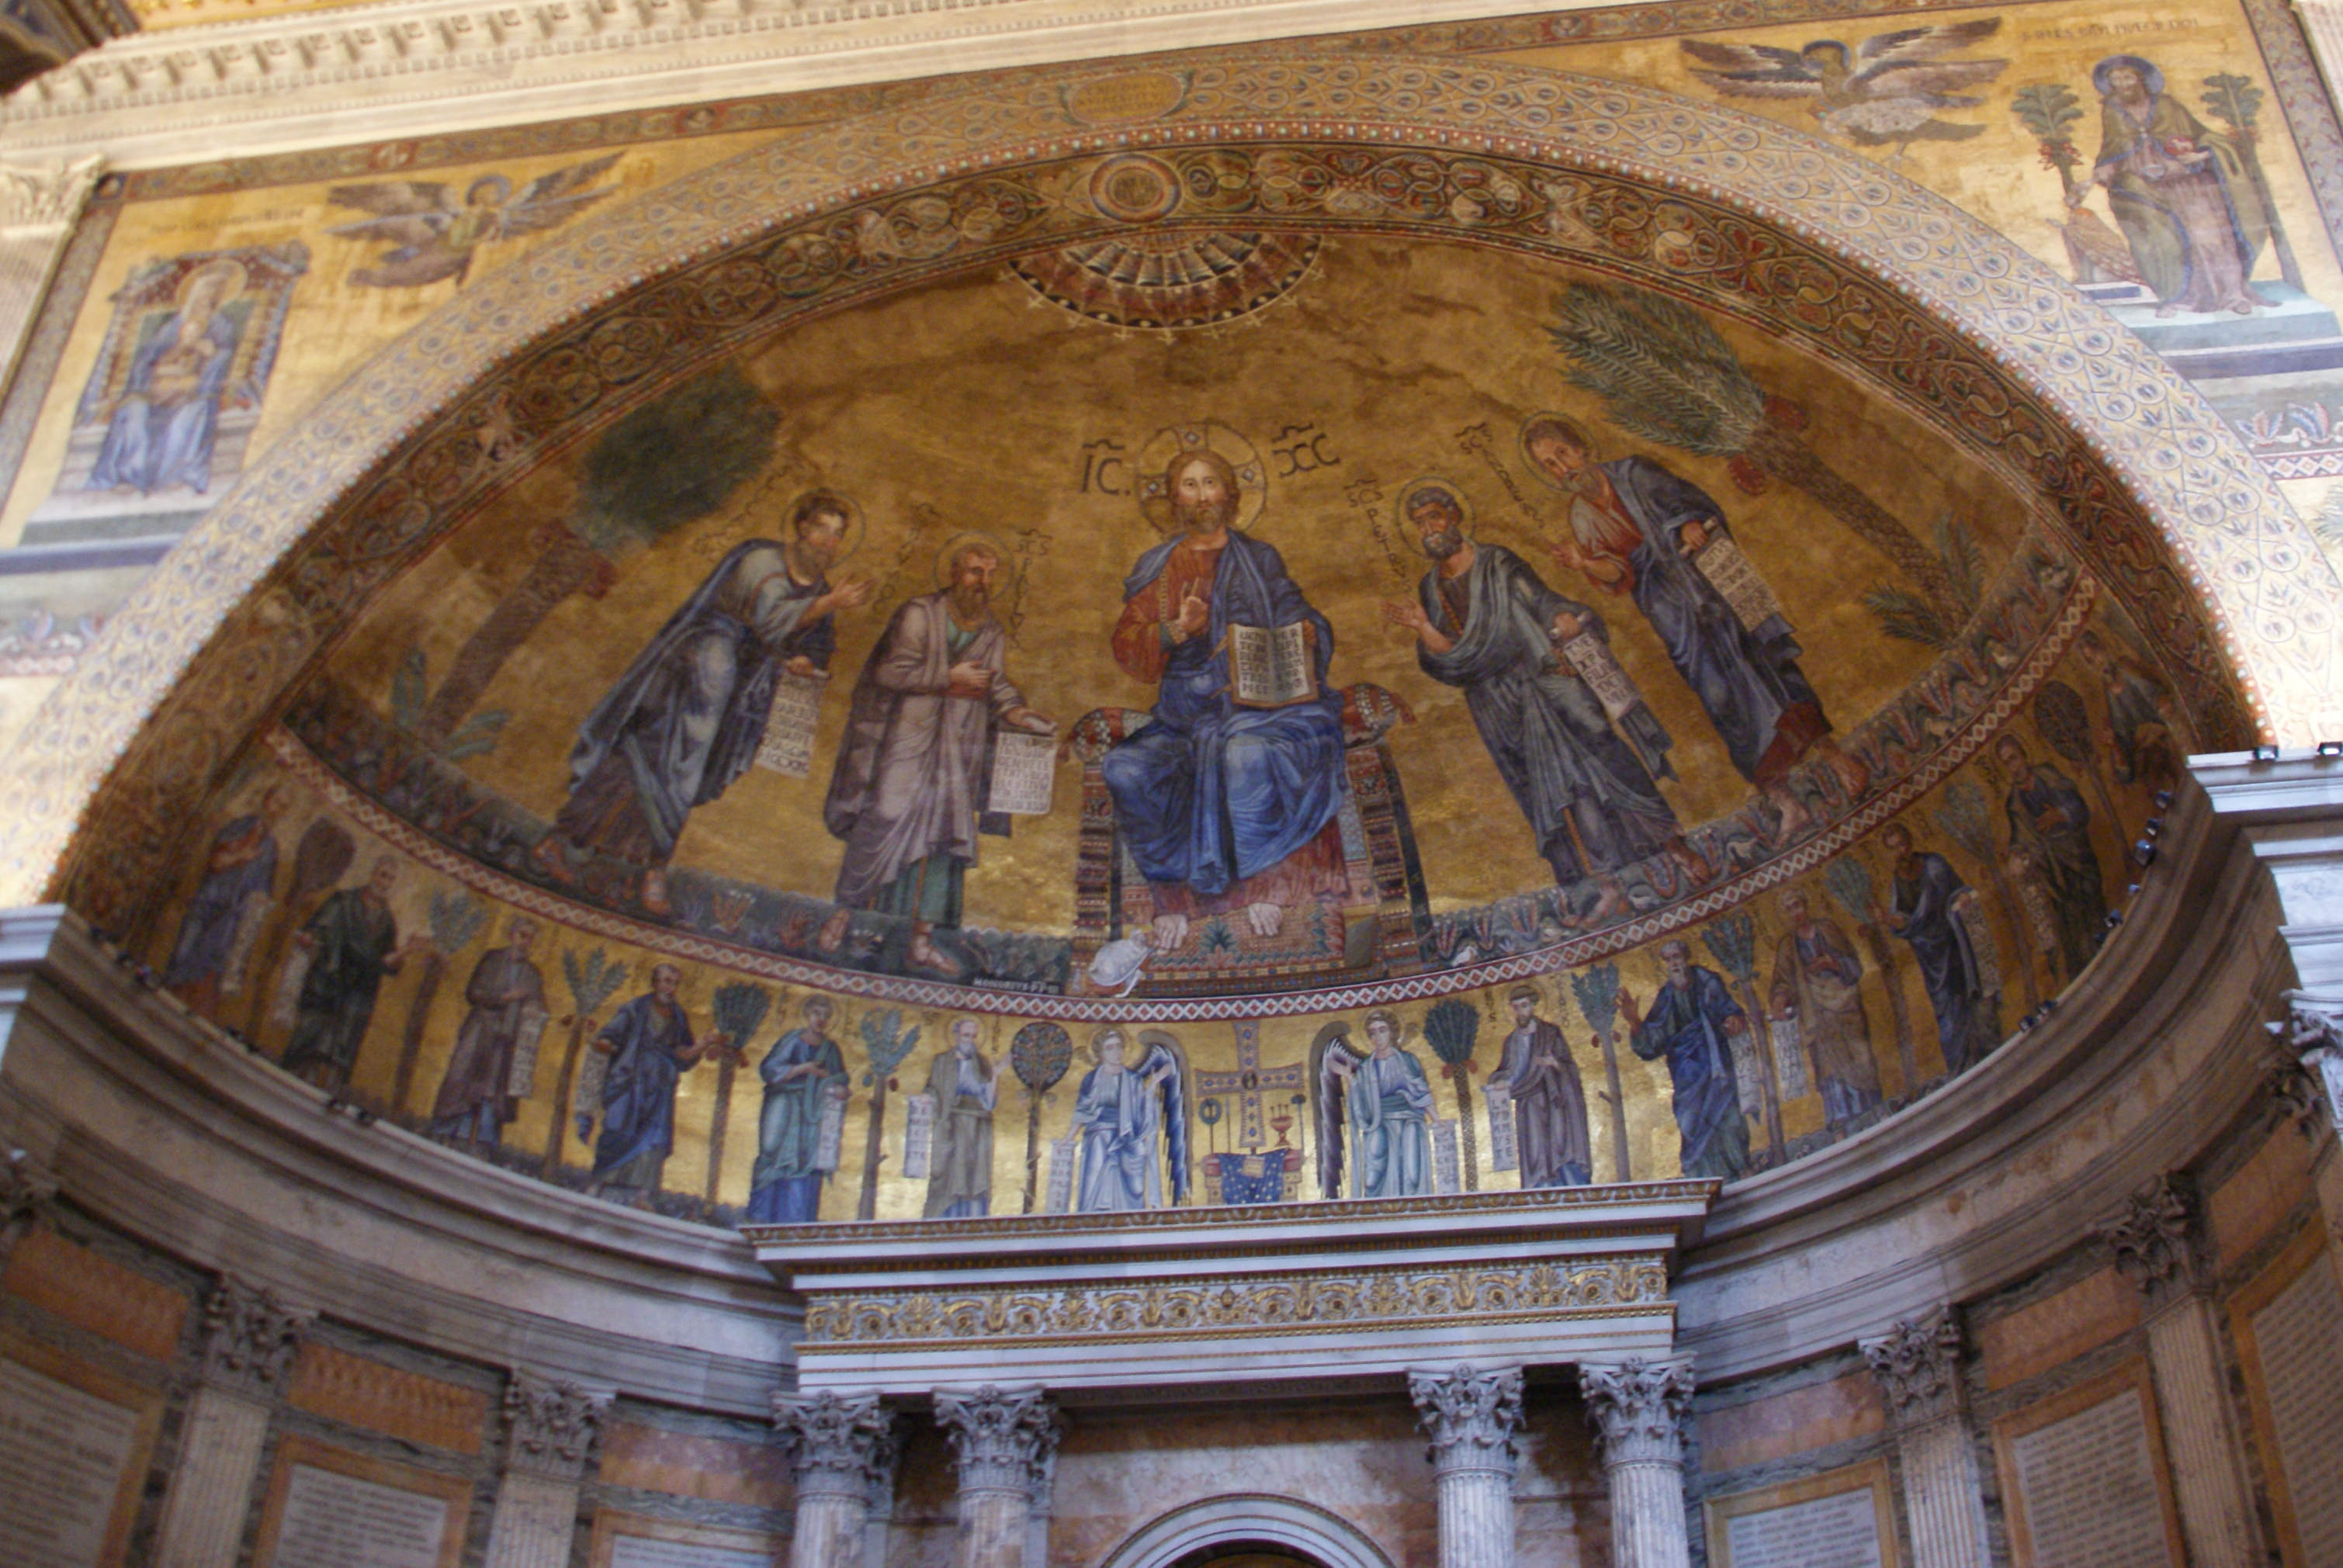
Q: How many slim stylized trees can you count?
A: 12